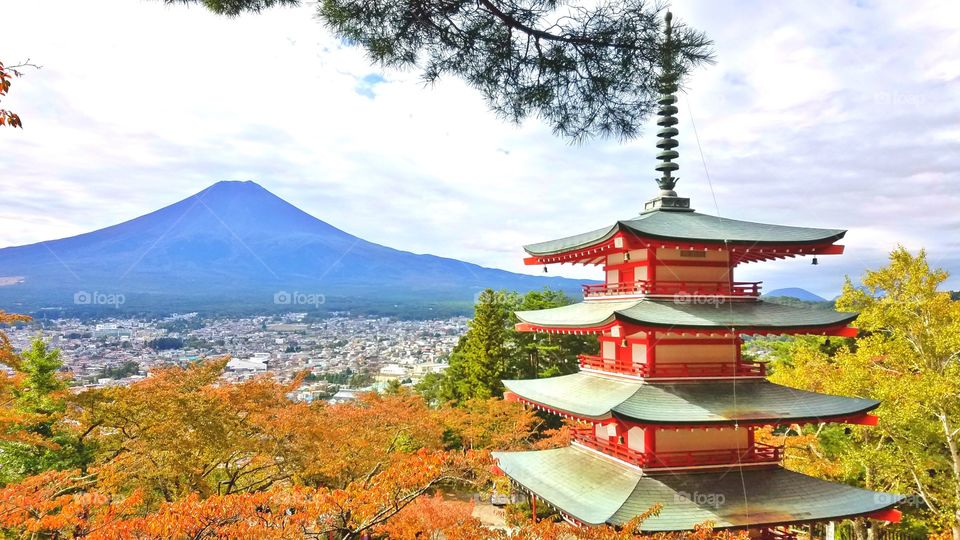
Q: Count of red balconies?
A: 3